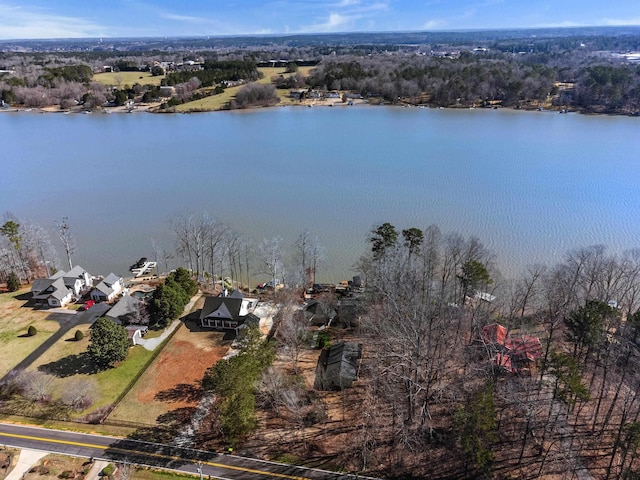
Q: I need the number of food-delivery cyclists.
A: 0